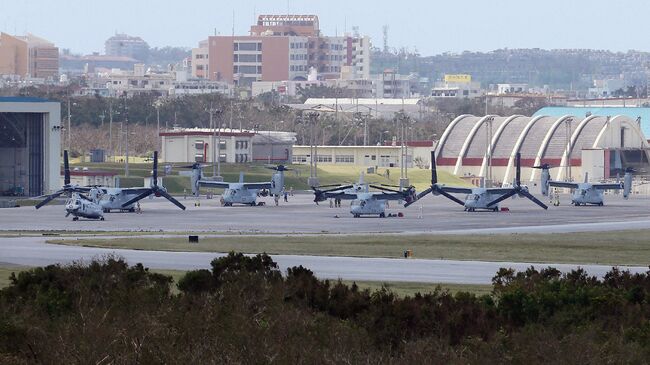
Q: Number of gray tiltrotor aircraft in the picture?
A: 5